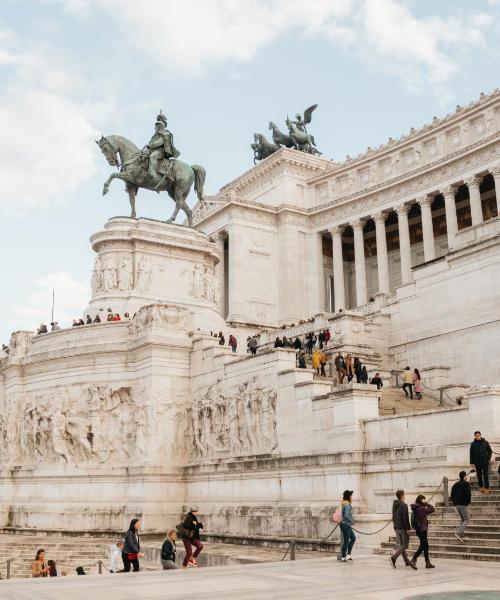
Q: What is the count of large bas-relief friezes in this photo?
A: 2